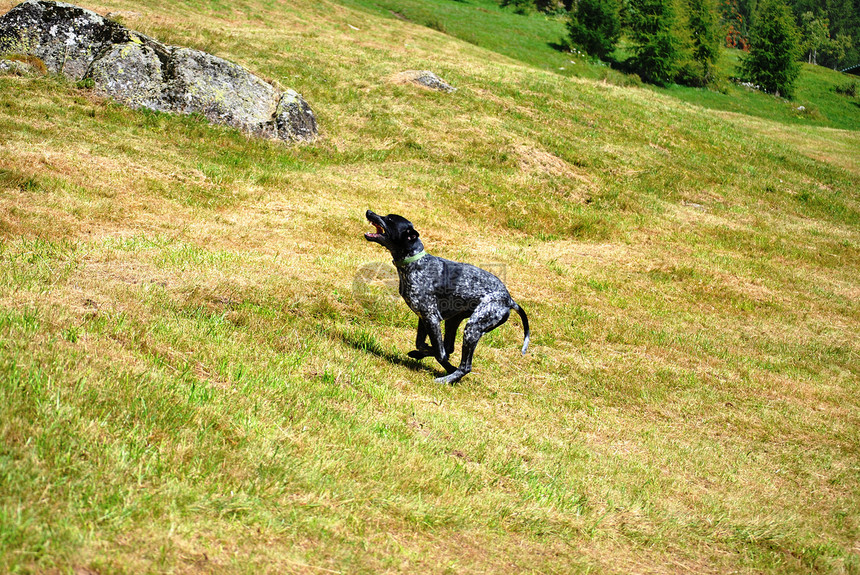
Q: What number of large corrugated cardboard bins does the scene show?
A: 0